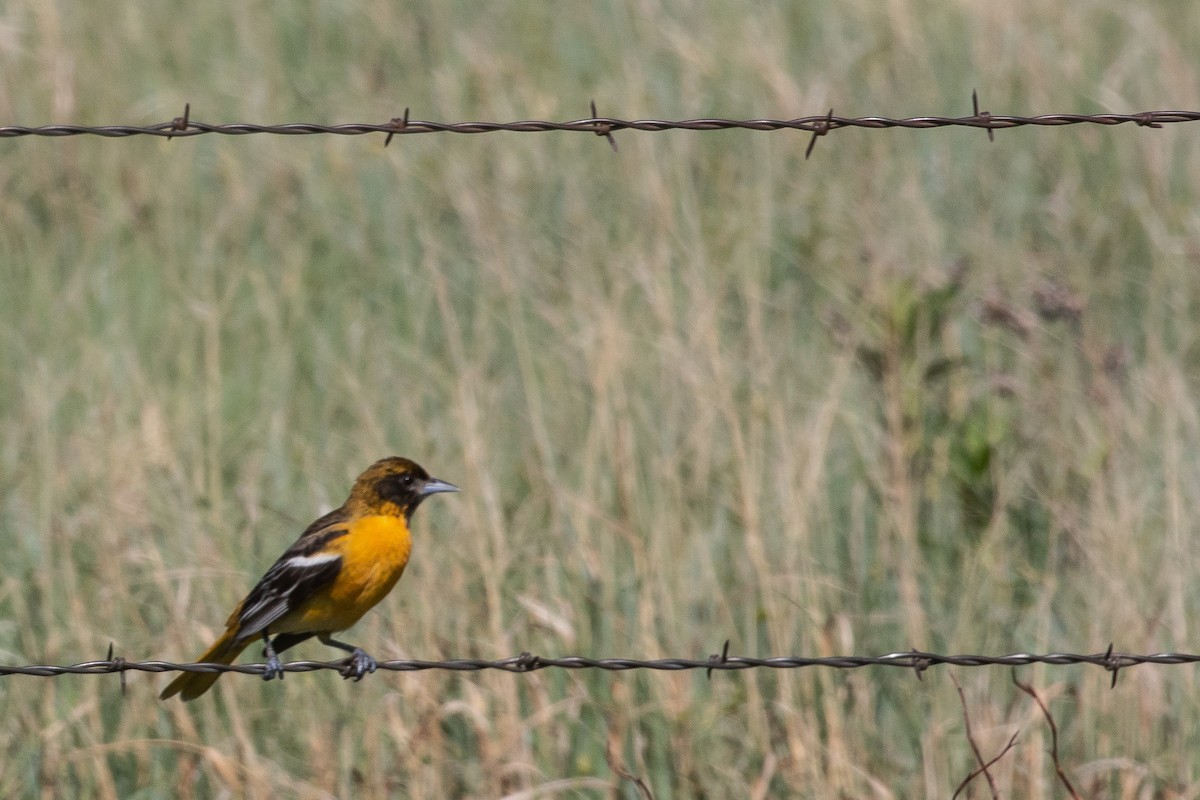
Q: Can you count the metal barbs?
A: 11